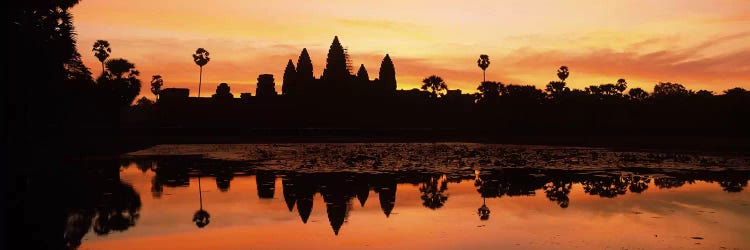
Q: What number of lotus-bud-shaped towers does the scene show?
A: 5